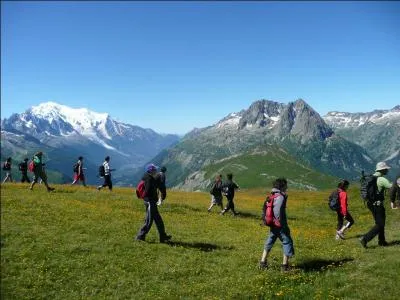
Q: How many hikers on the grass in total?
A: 13